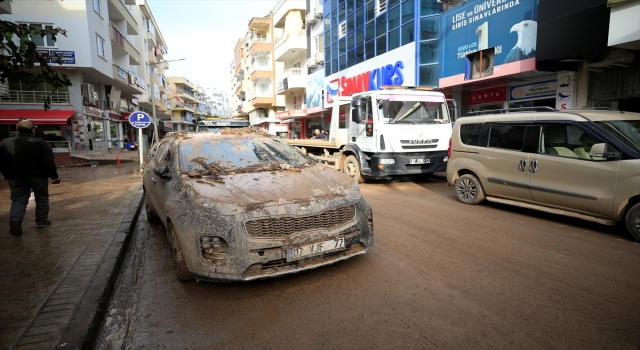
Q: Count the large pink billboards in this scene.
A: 0